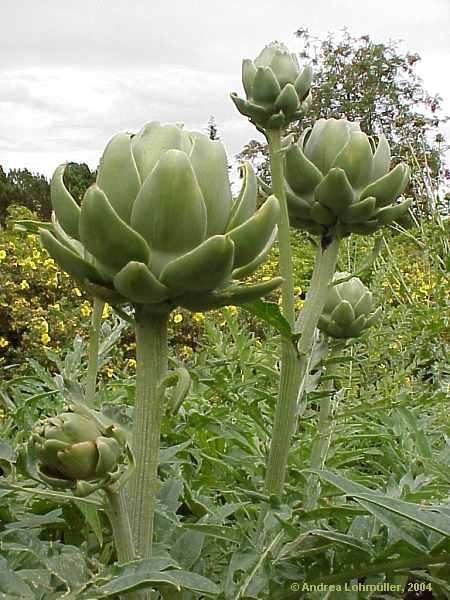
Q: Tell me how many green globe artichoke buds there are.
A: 5